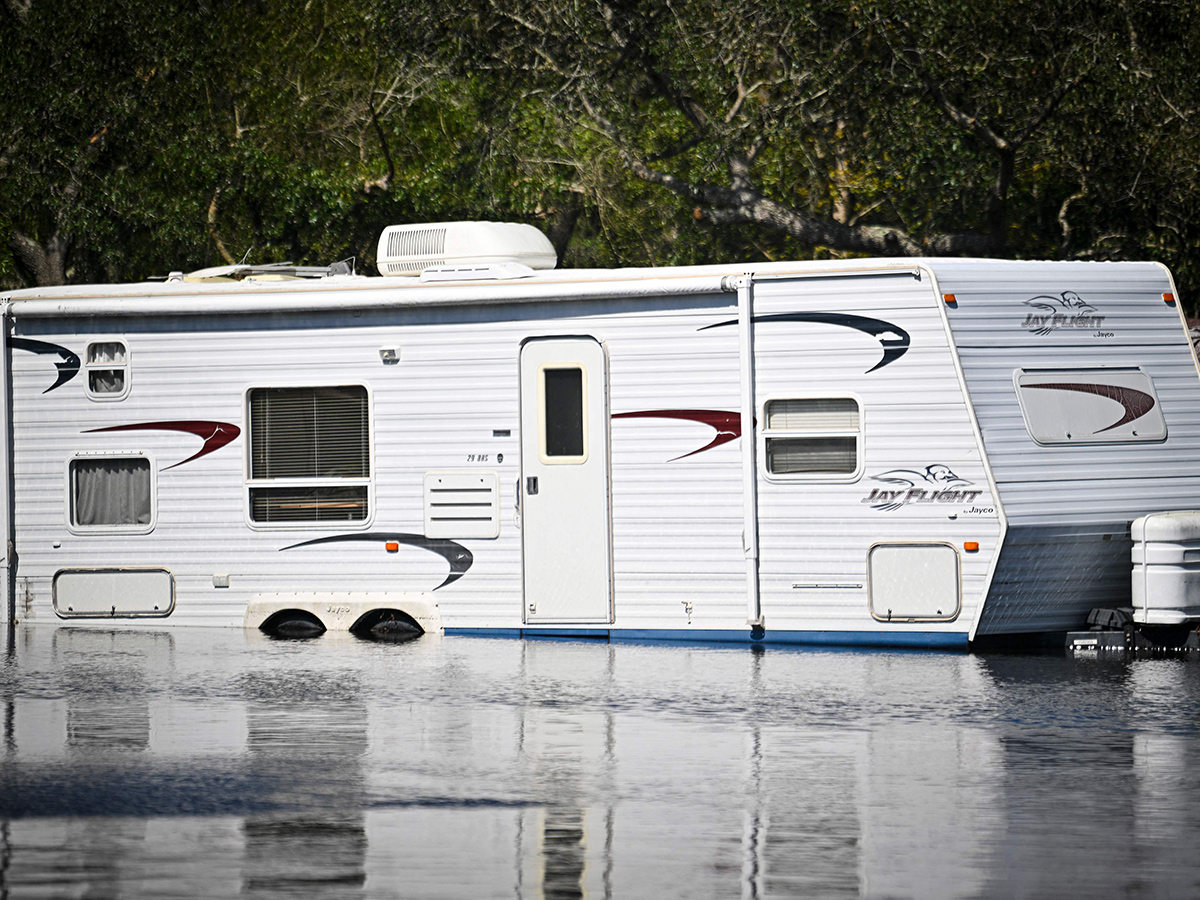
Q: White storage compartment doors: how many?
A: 2